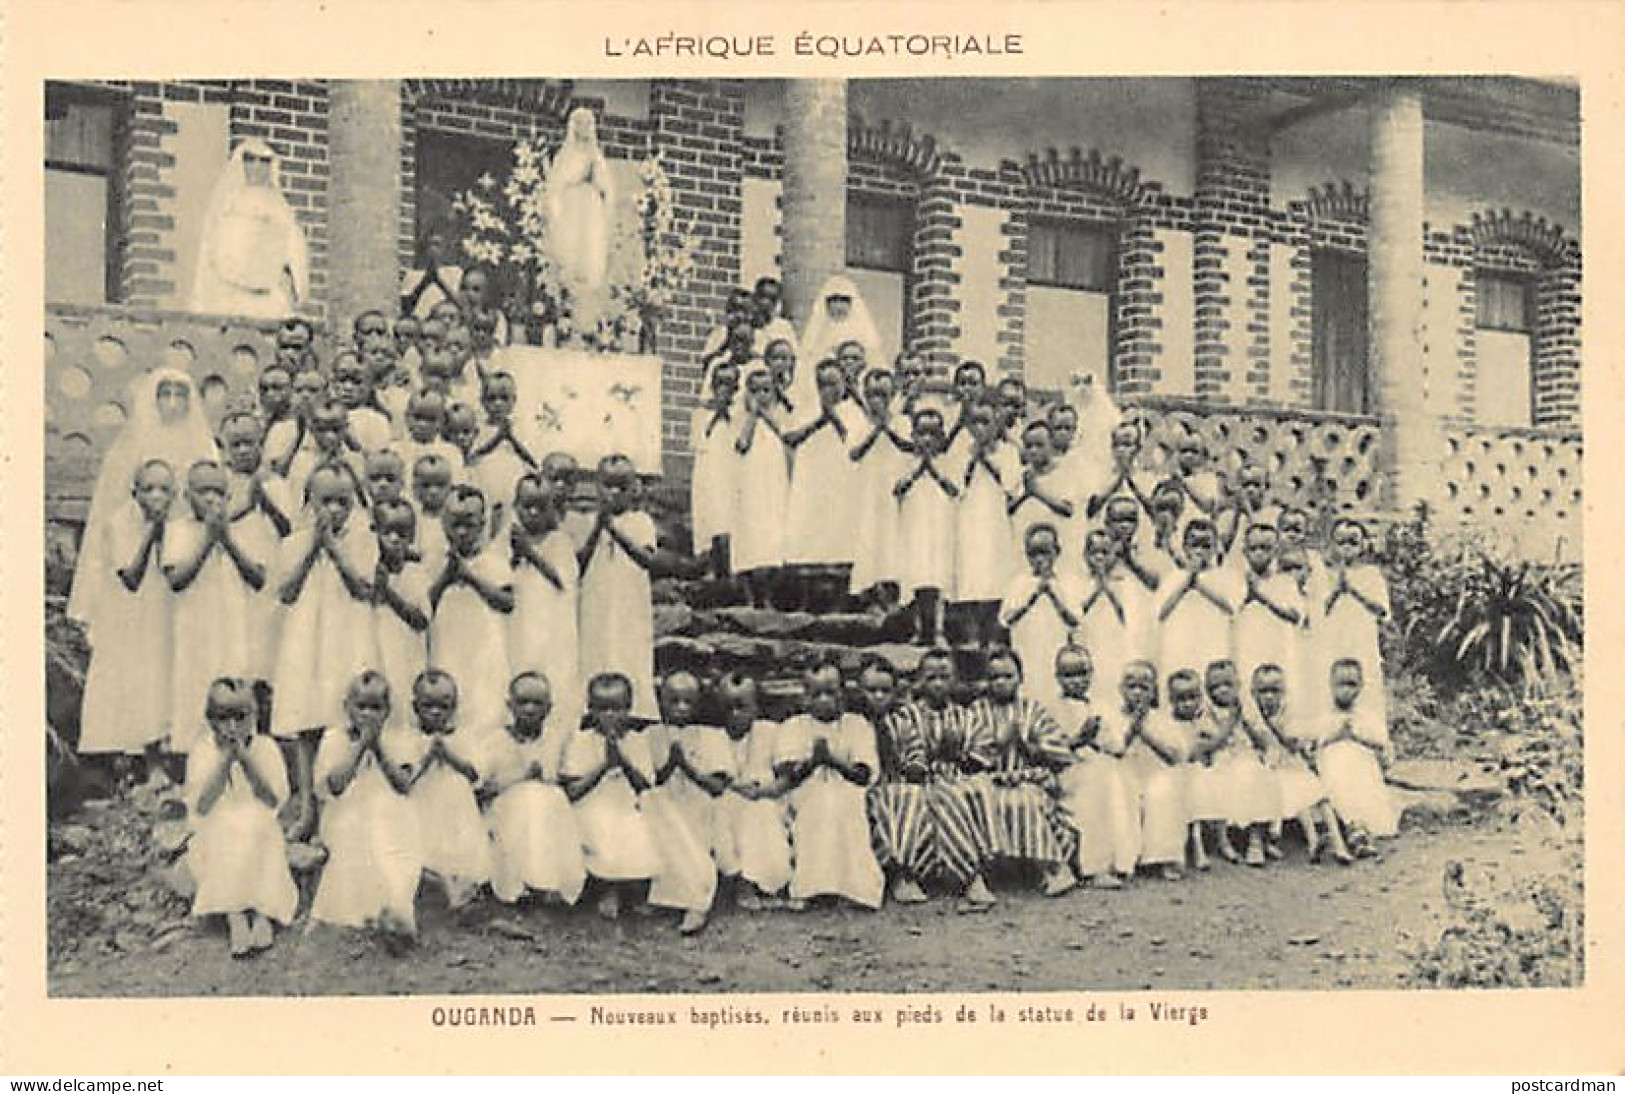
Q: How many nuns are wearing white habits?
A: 4